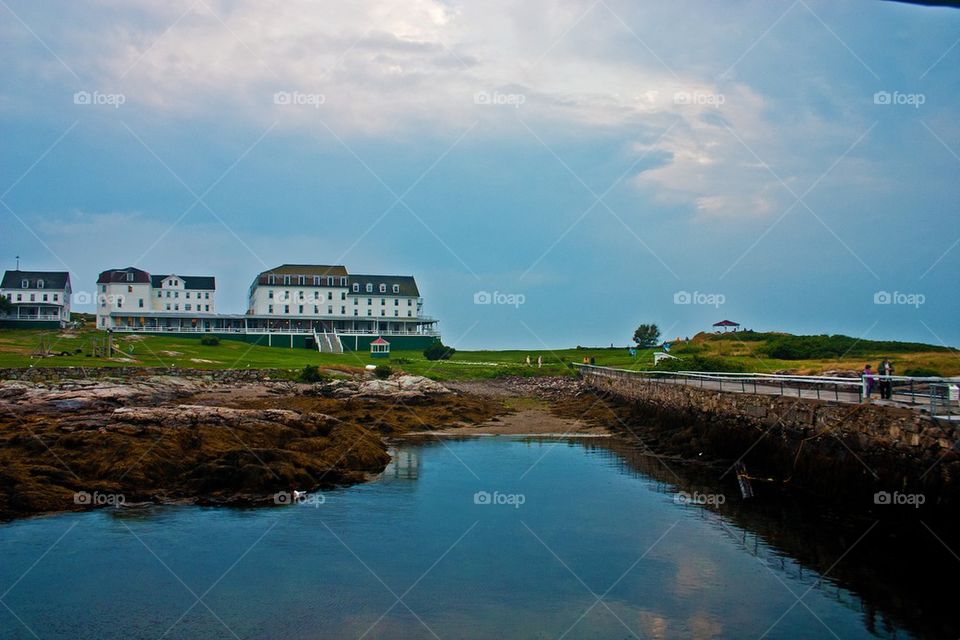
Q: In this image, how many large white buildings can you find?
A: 3